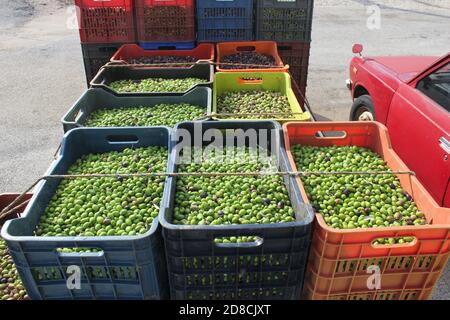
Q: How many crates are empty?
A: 0